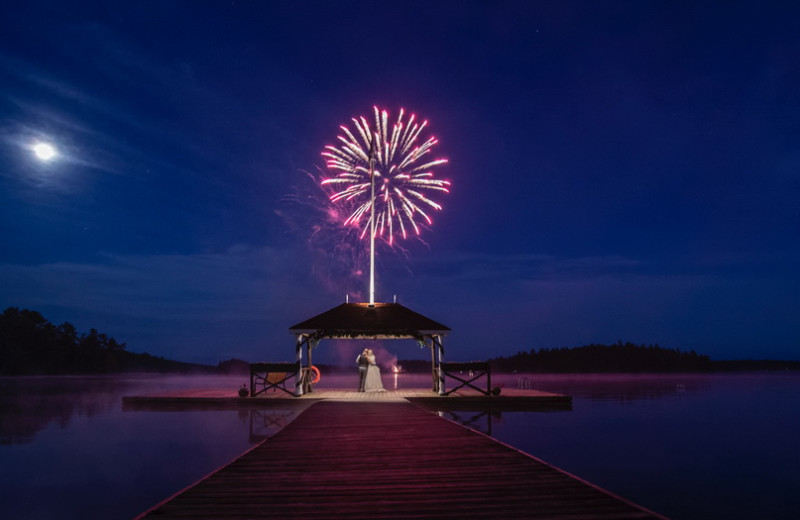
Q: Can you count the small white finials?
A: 2